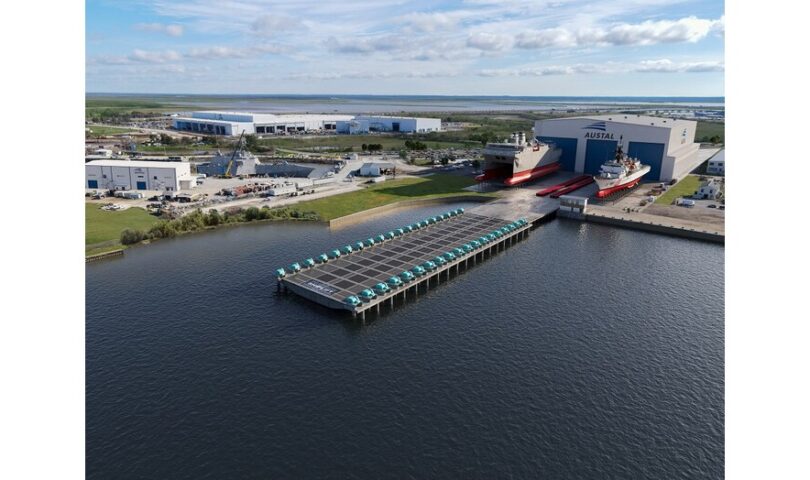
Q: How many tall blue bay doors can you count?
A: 3